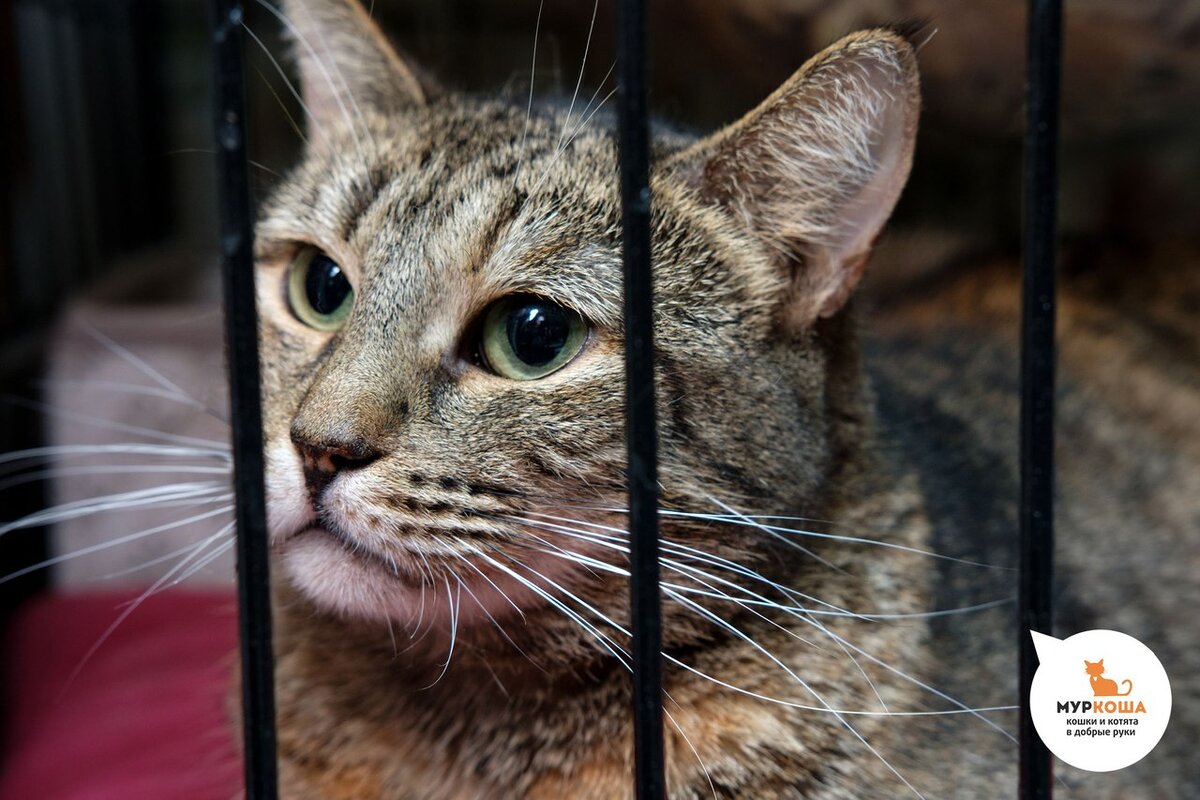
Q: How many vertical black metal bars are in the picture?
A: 3